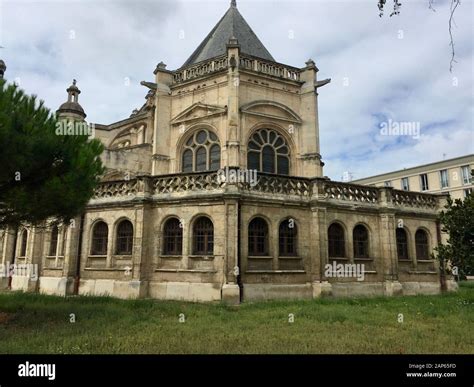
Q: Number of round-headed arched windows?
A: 14